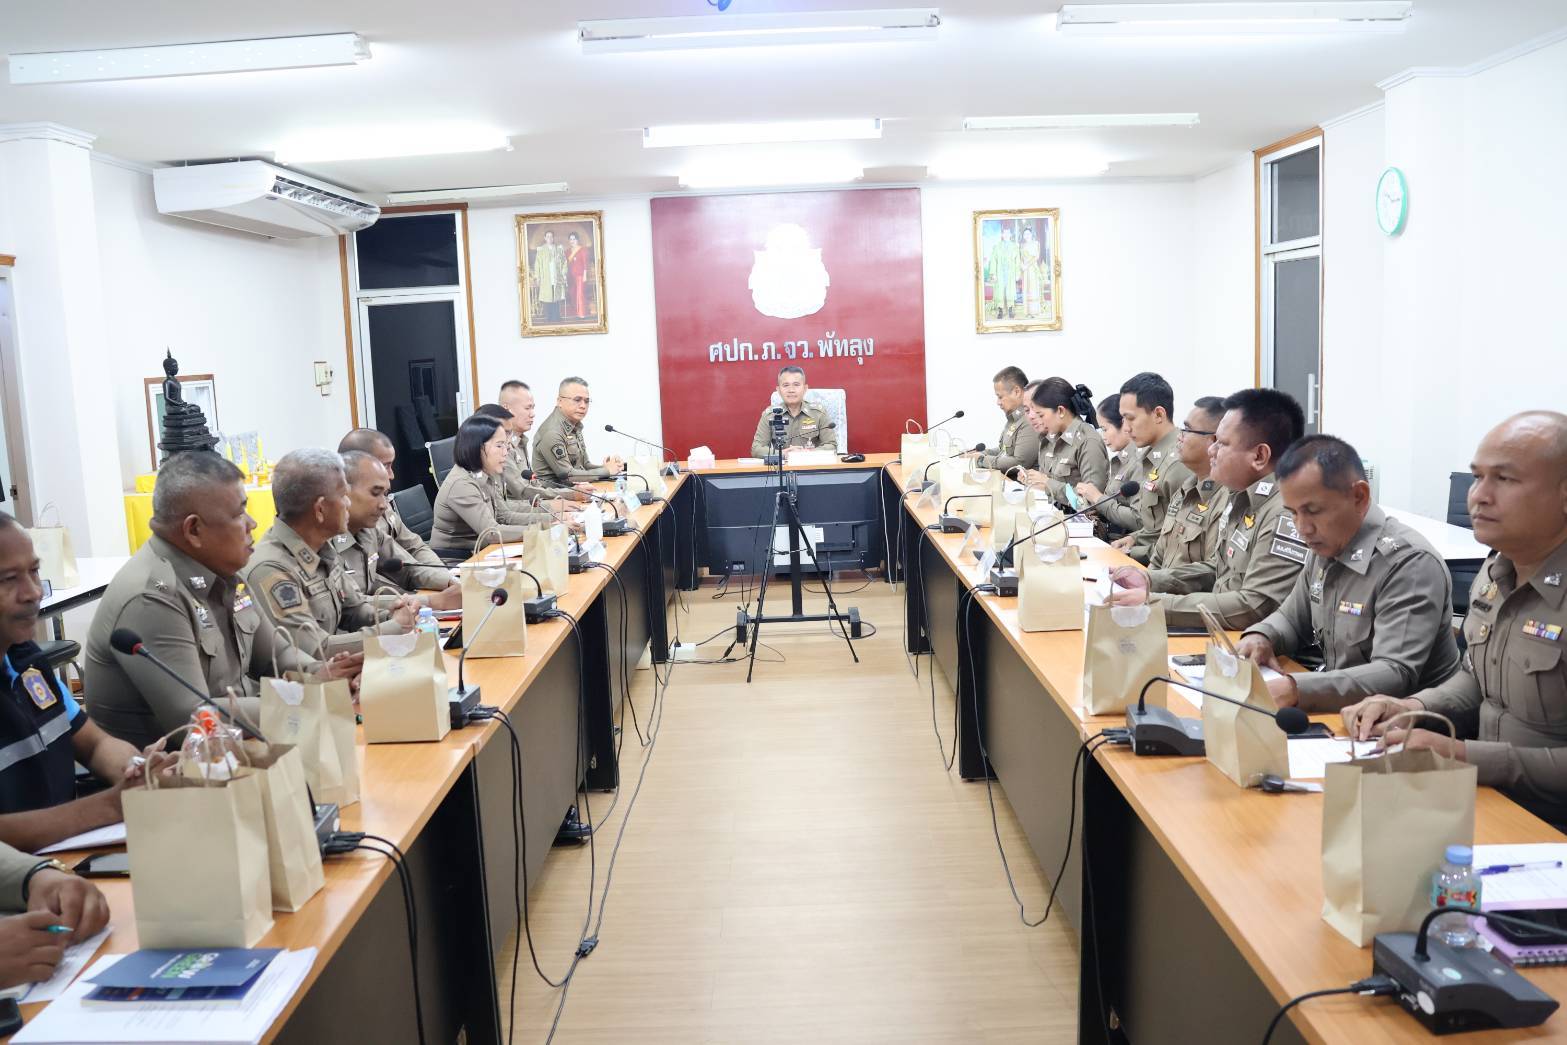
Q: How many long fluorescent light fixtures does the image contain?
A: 9